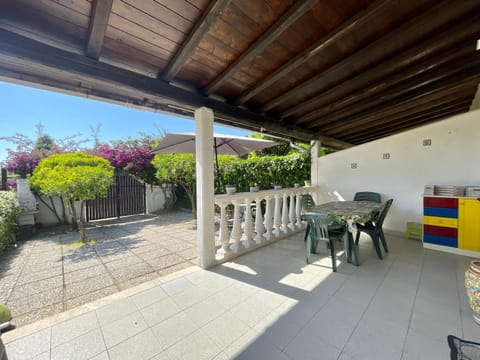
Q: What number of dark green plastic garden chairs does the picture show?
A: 4